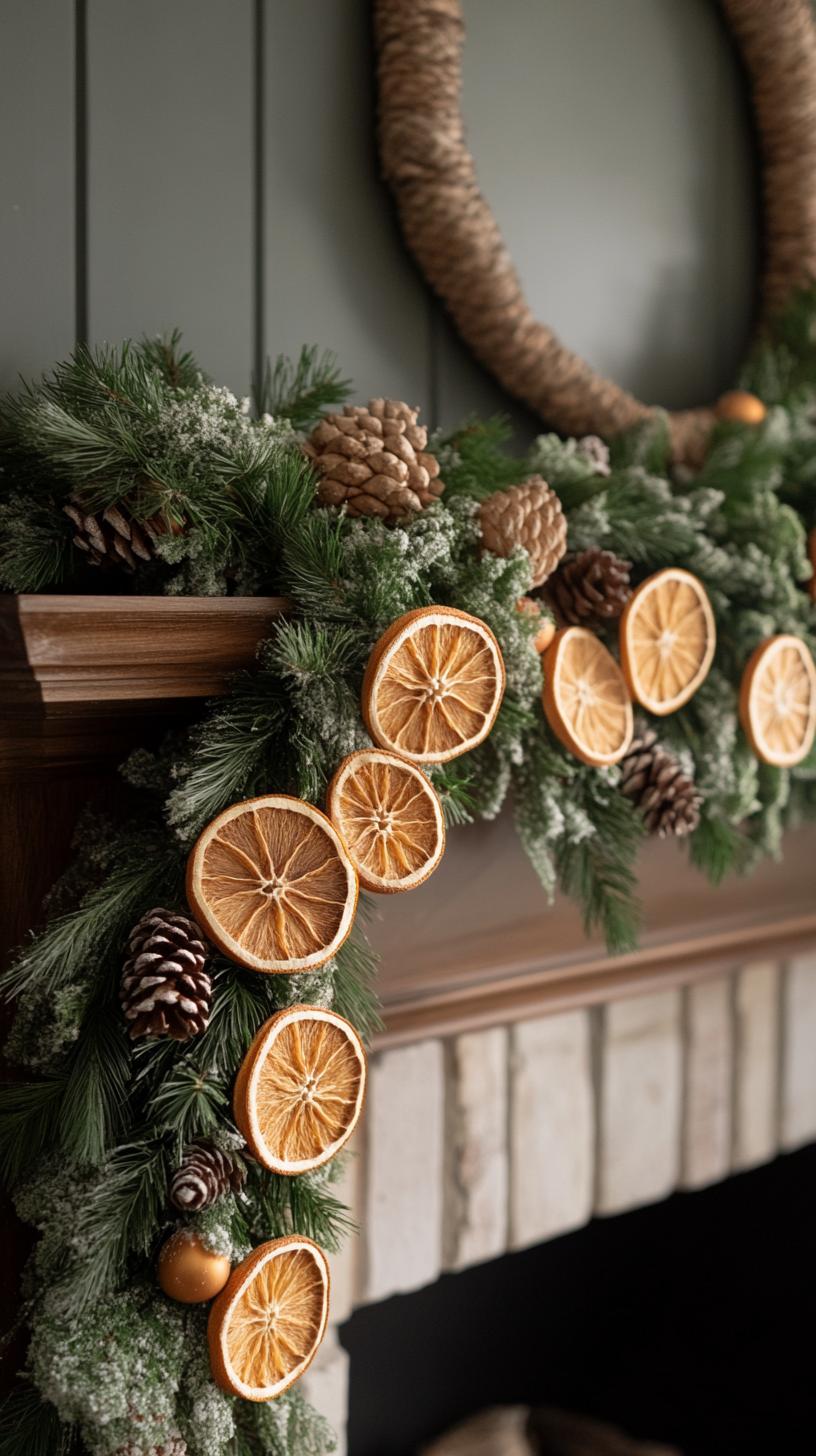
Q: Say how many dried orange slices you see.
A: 8